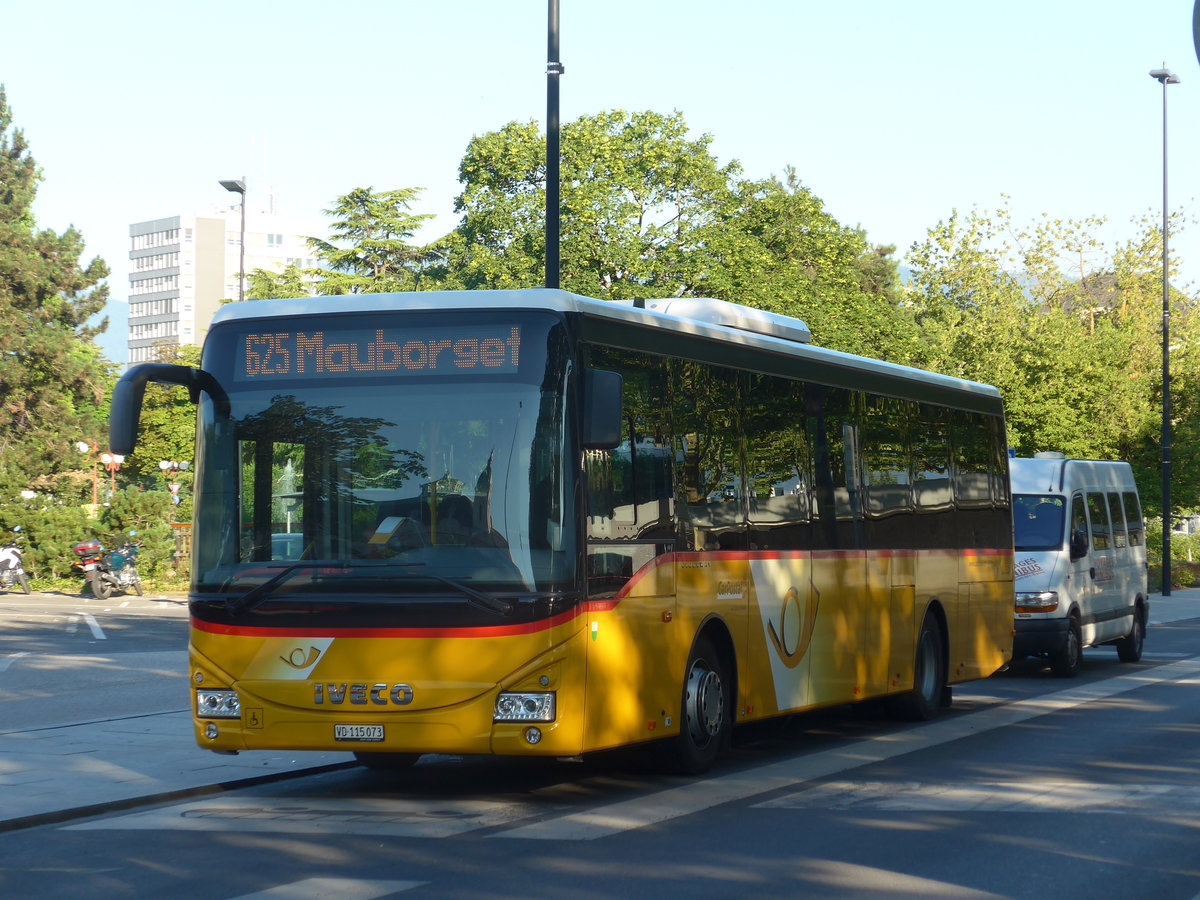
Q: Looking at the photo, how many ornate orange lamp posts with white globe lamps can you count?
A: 3